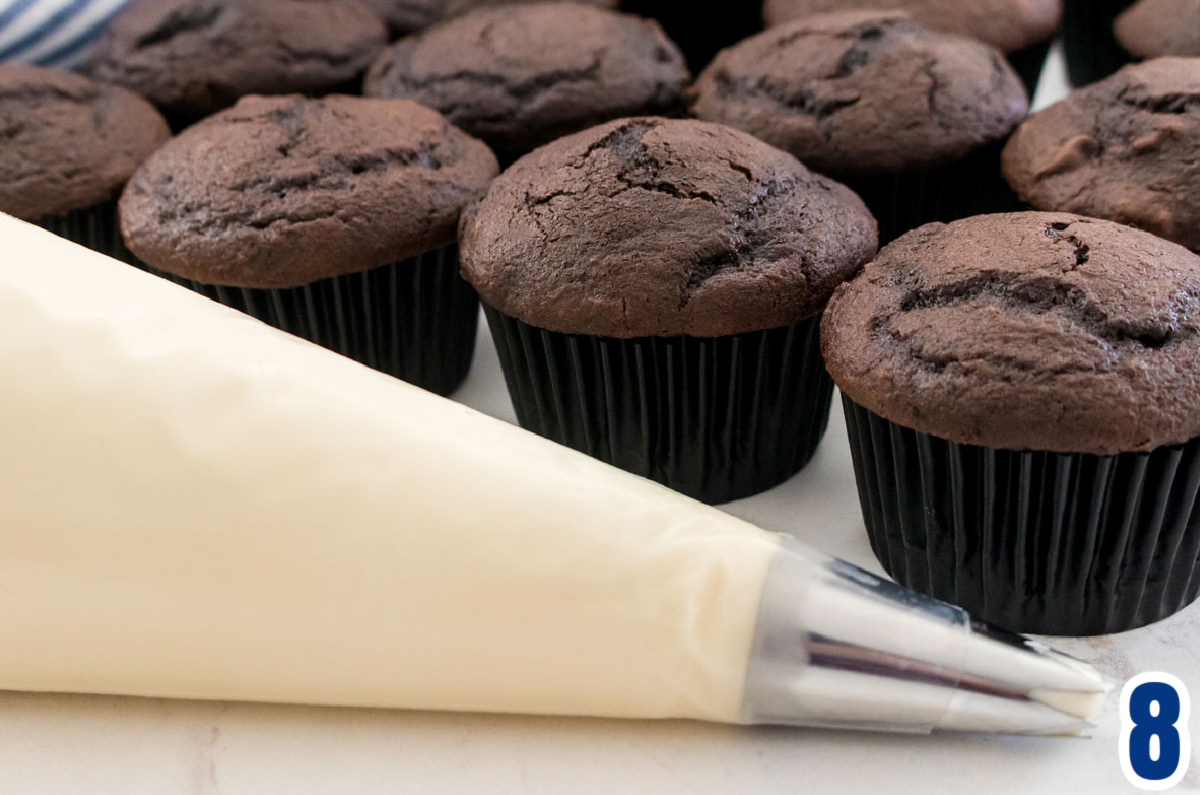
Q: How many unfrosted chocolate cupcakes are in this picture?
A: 11